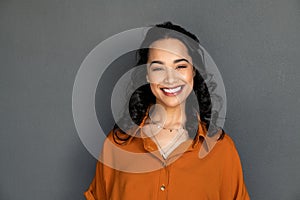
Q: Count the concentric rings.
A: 2